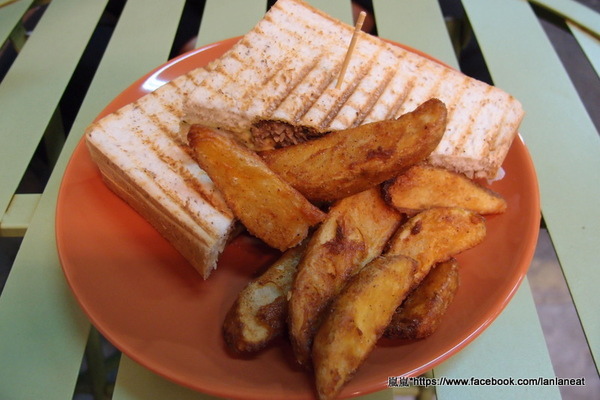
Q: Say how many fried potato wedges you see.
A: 8